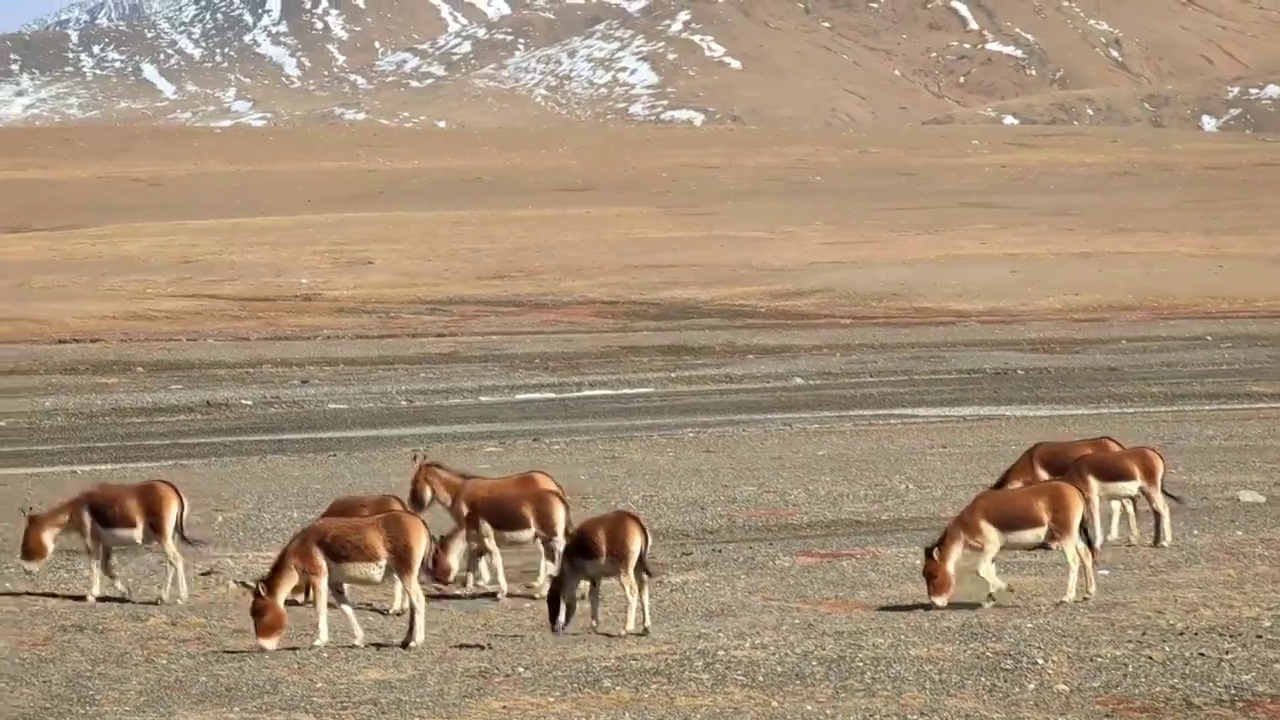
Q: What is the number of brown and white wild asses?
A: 9